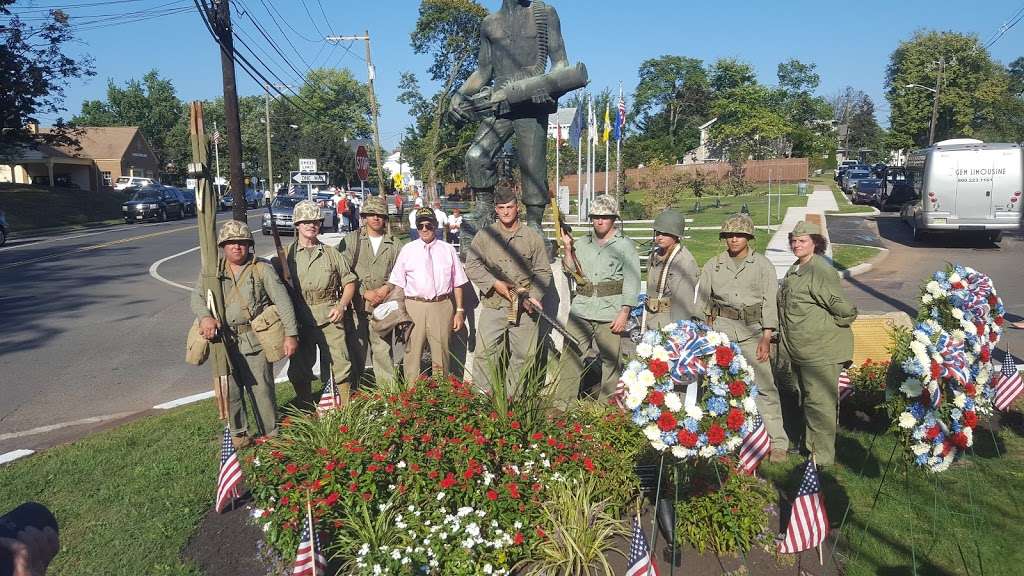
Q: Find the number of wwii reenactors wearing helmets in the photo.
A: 6